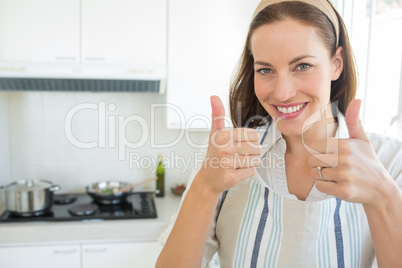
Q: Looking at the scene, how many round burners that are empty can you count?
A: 2